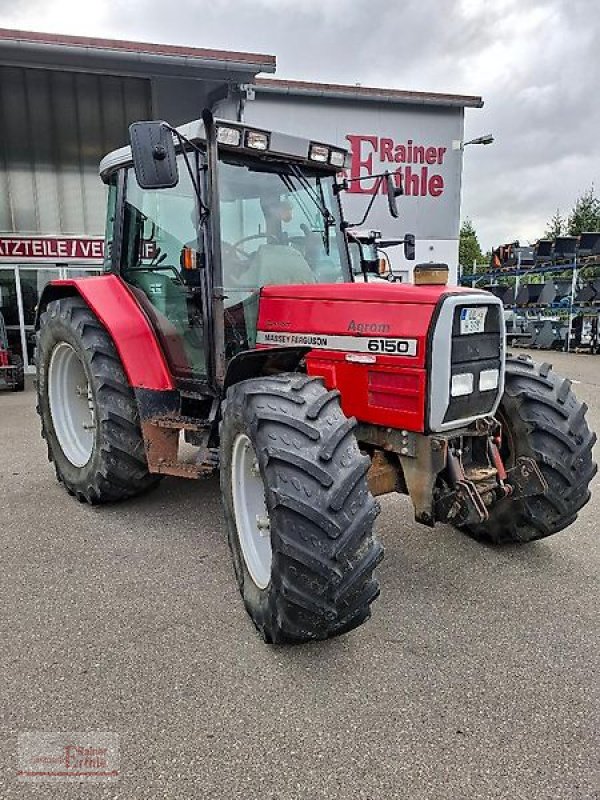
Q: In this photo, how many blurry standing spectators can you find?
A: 0